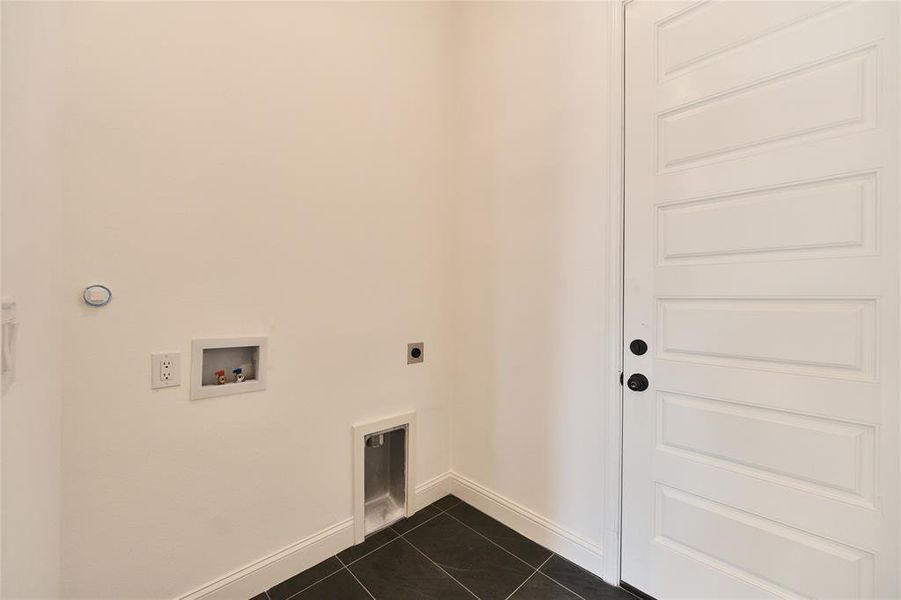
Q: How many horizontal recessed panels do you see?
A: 6